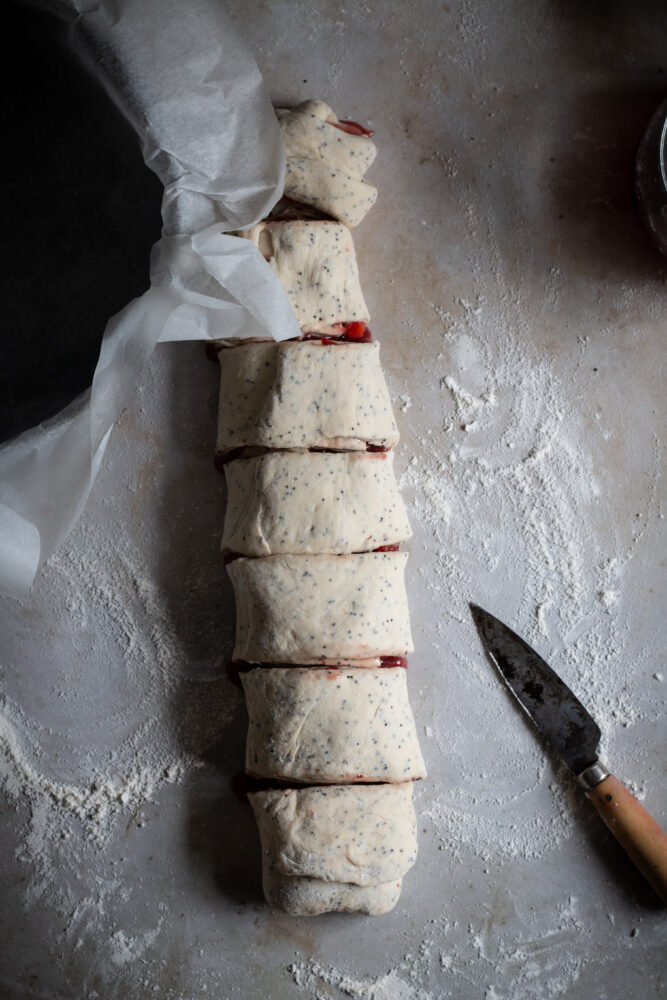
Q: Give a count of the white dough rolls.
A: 7